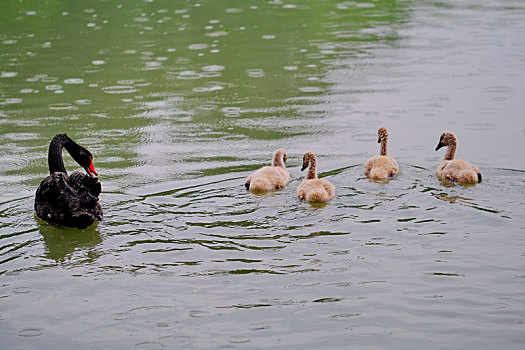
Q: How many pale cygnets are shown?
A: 4